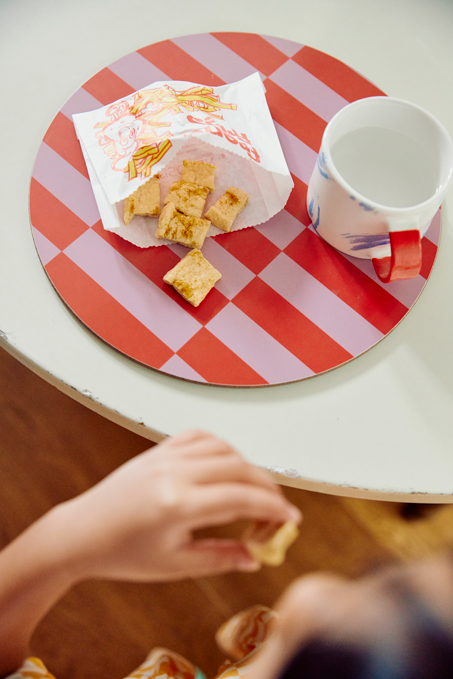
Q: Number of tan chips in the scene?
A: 7